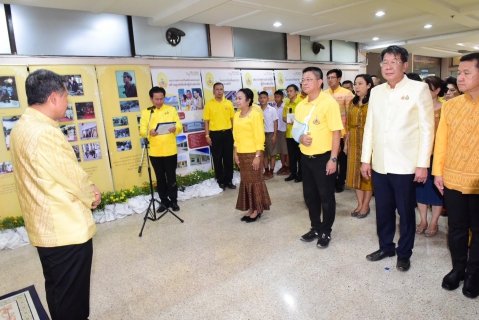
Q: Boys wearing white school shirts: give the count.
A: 2